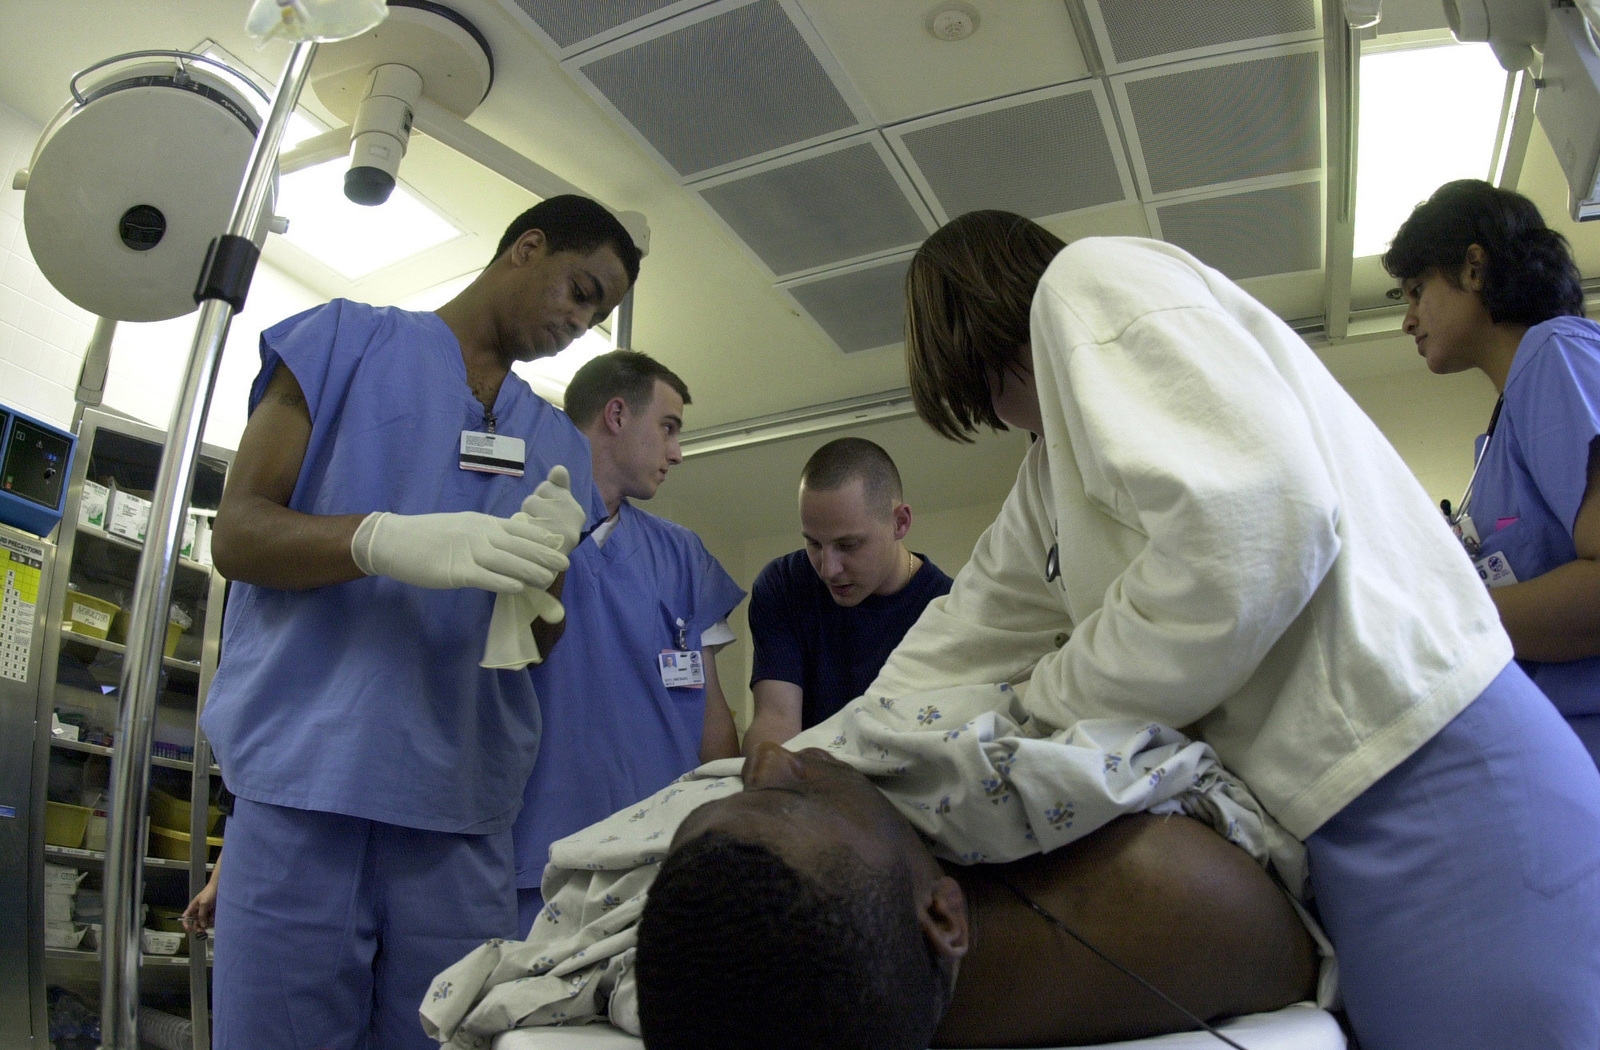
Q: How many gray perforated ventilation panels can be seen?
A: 8